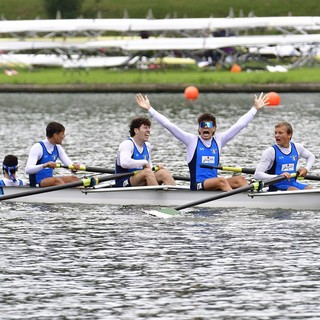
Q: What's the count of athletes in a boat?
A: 5